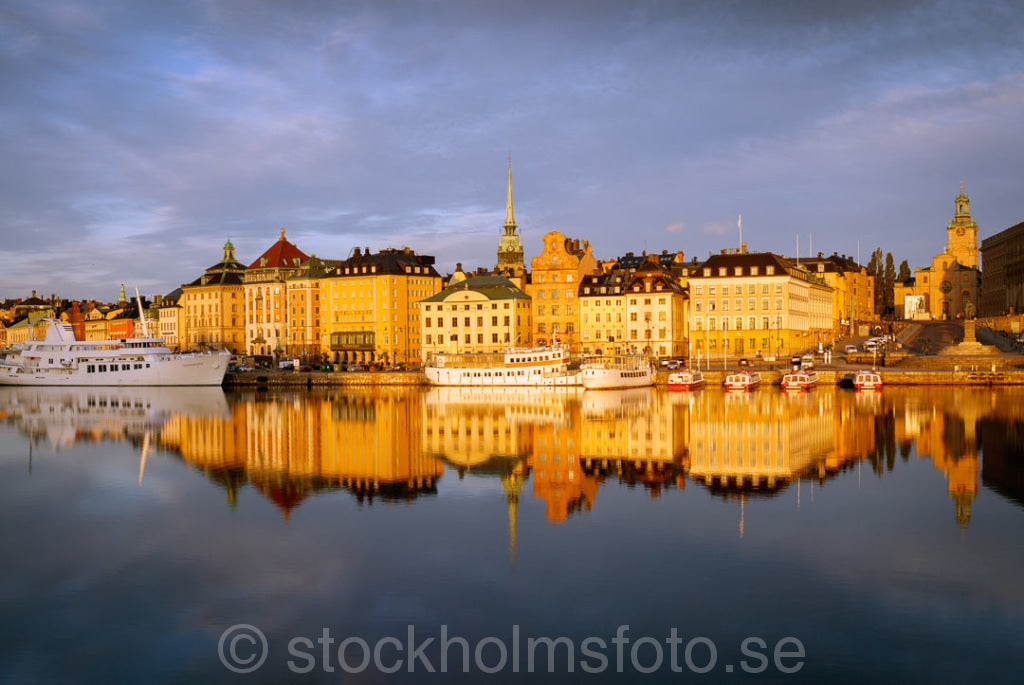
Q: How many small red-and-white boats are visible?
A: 4